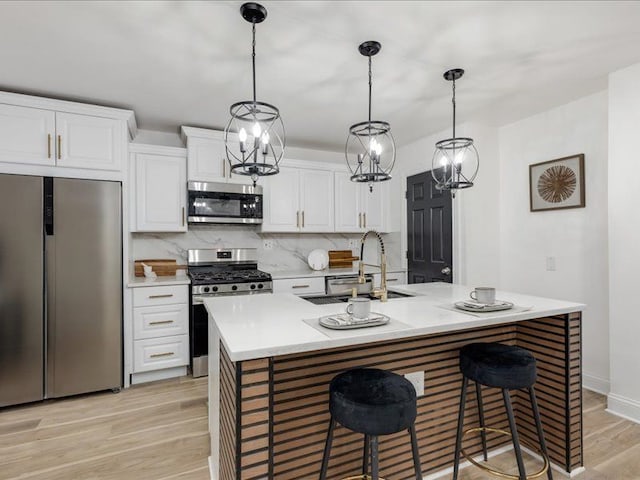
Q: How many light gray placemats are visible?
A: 2